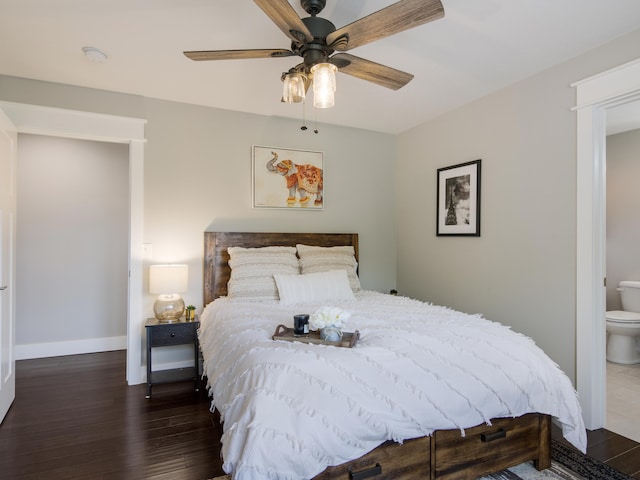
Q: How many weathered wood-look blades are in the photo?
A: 5